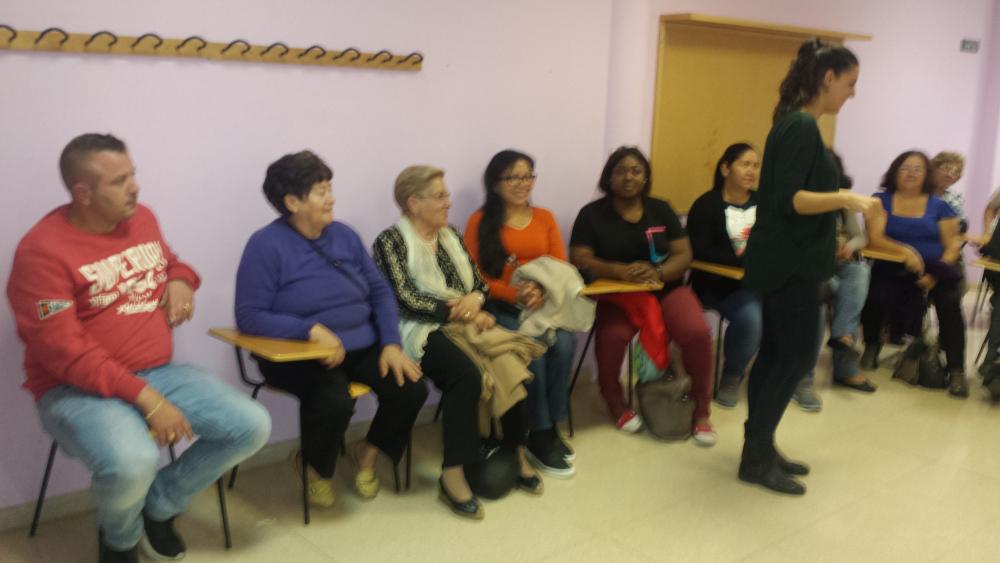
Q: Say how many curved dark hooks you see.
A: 11